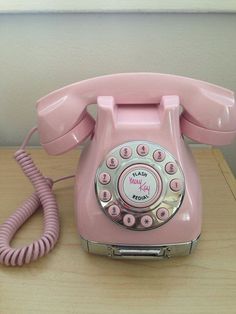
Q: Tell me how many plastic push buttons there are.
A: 12